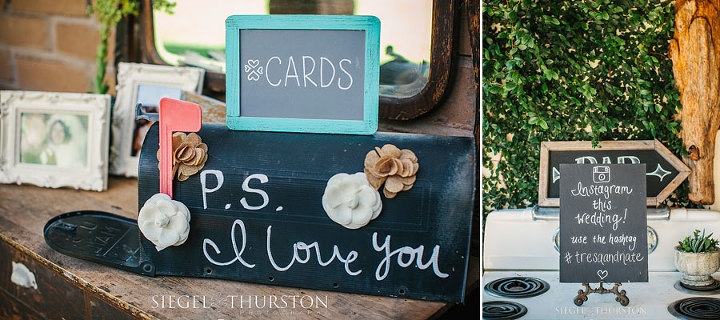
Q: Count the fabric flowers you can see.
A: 4